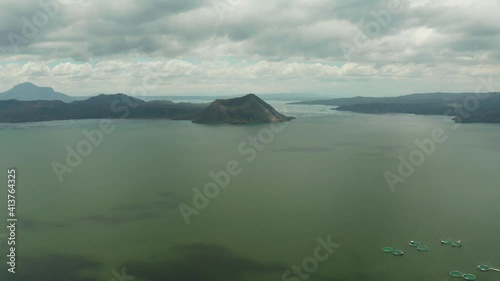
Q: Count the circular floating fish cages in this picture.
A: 9